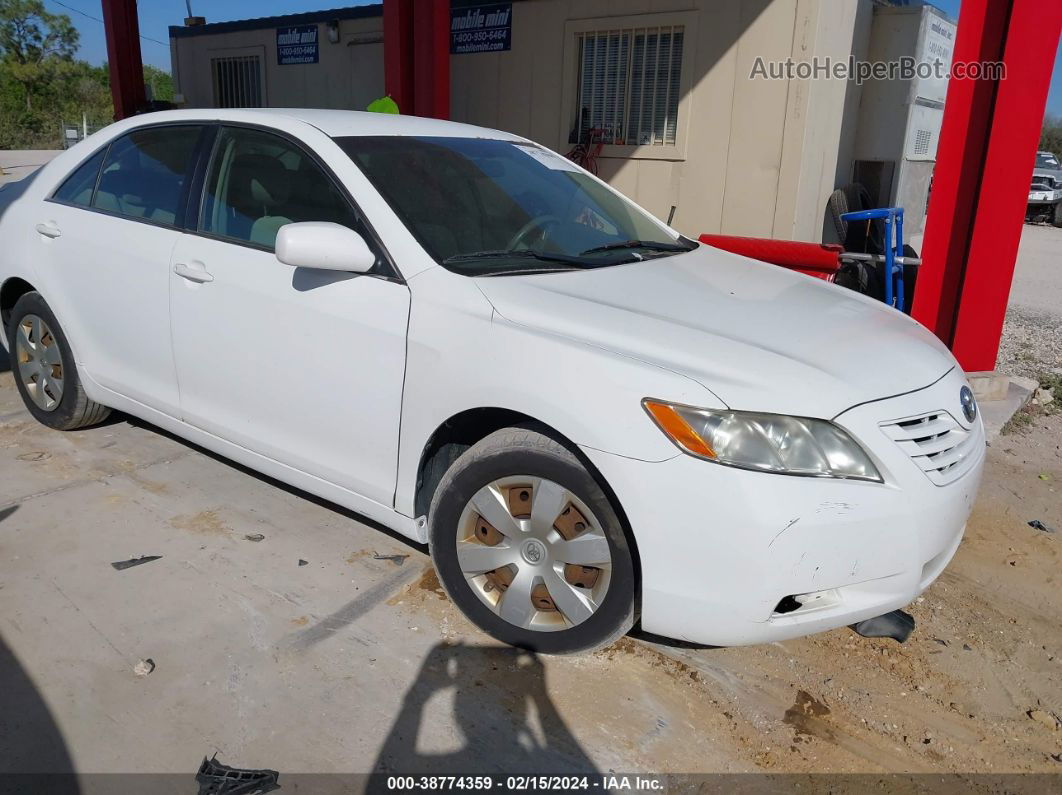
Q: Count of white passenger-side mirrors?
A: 1